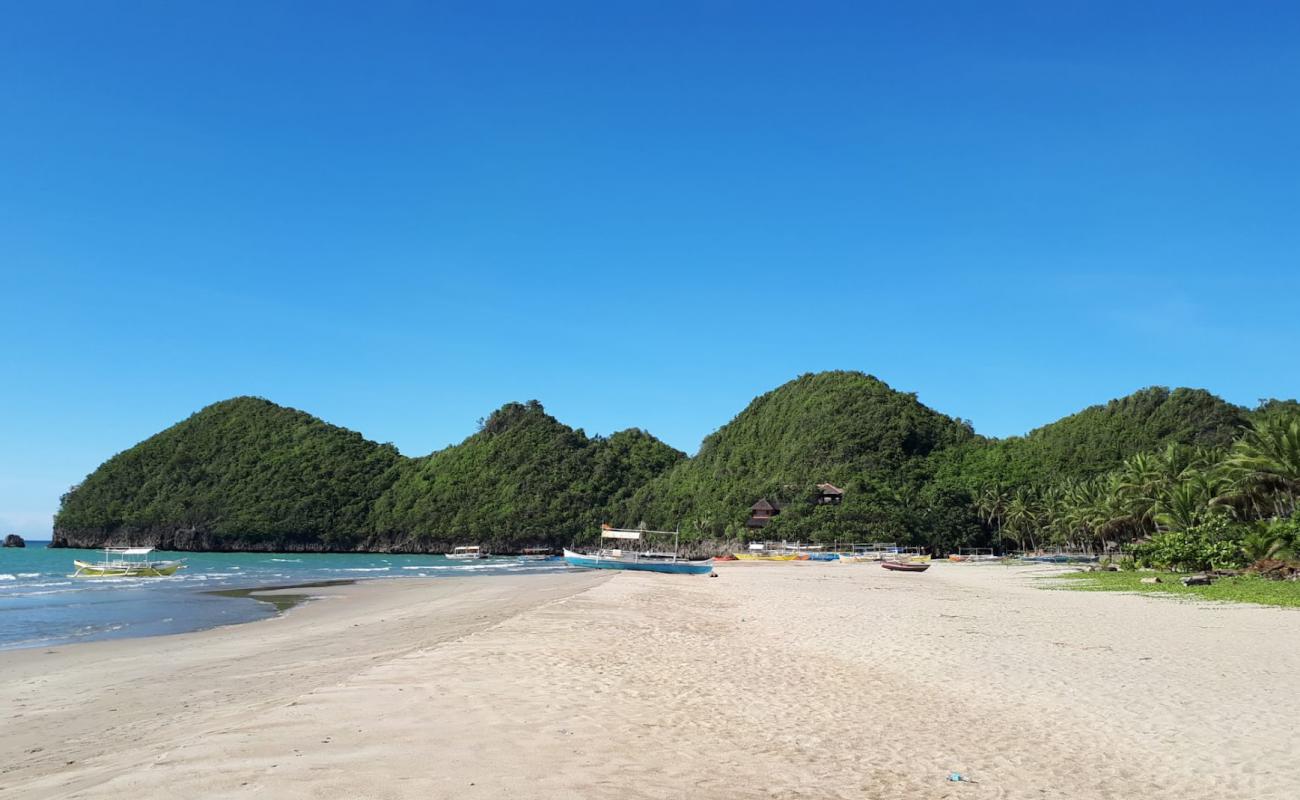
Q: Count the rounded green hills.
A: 4